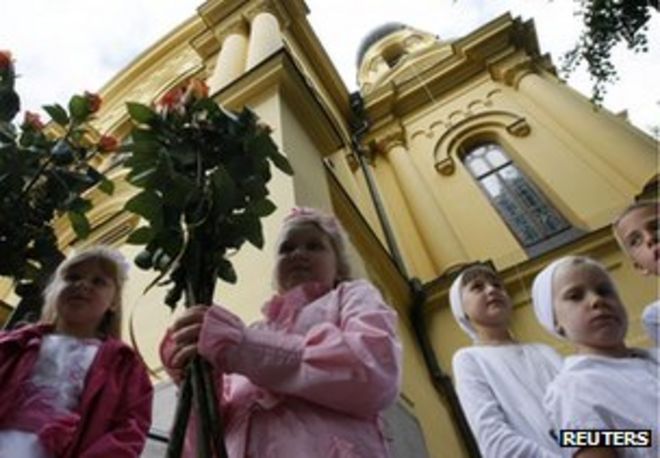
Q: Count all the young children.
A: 5